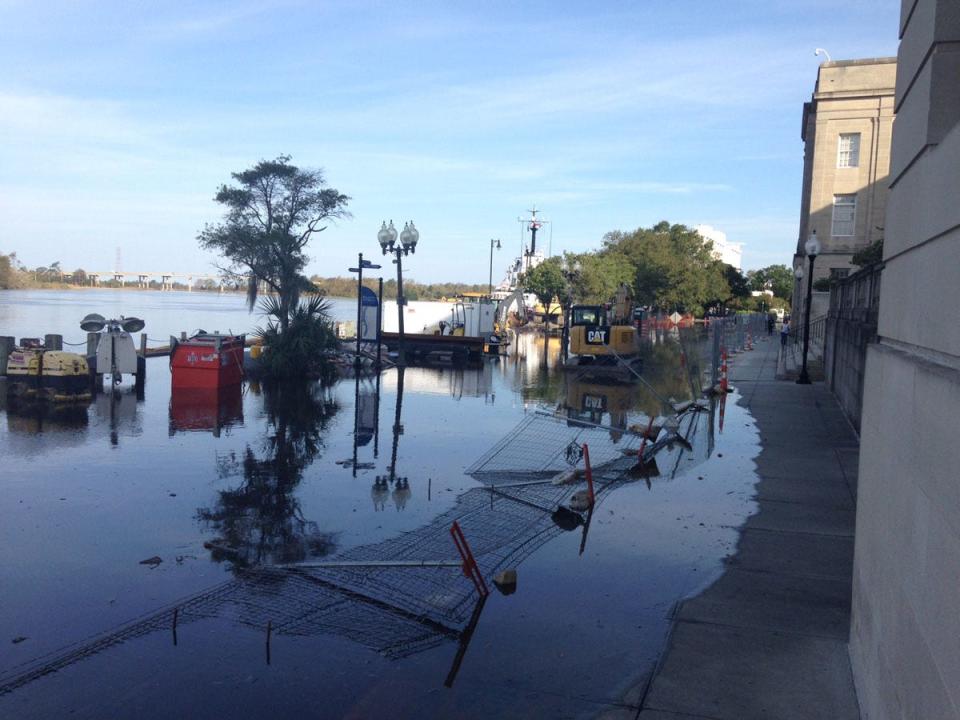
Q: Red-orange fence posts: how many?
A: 3